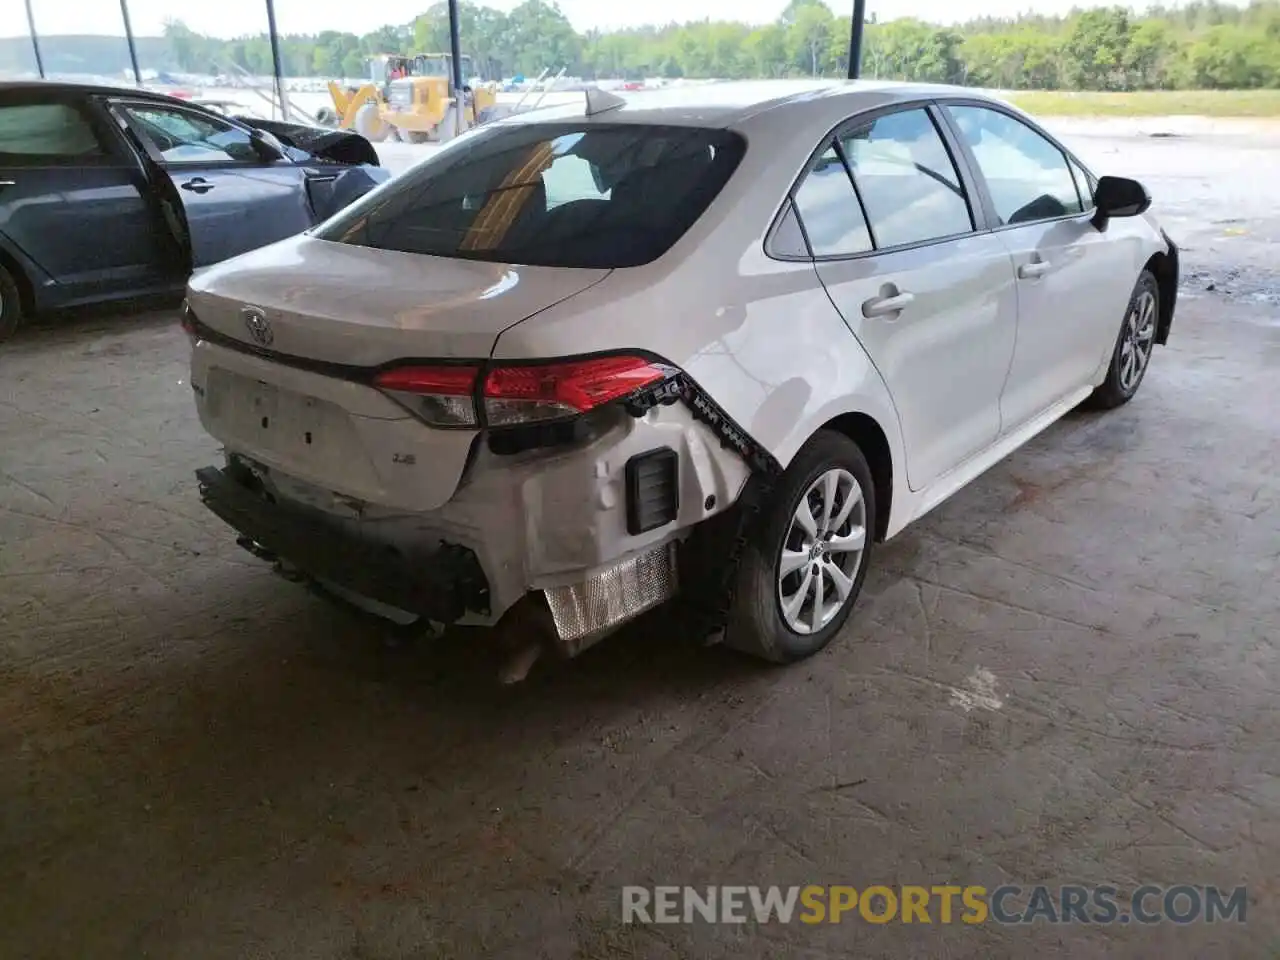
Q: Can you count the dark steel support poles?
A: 5